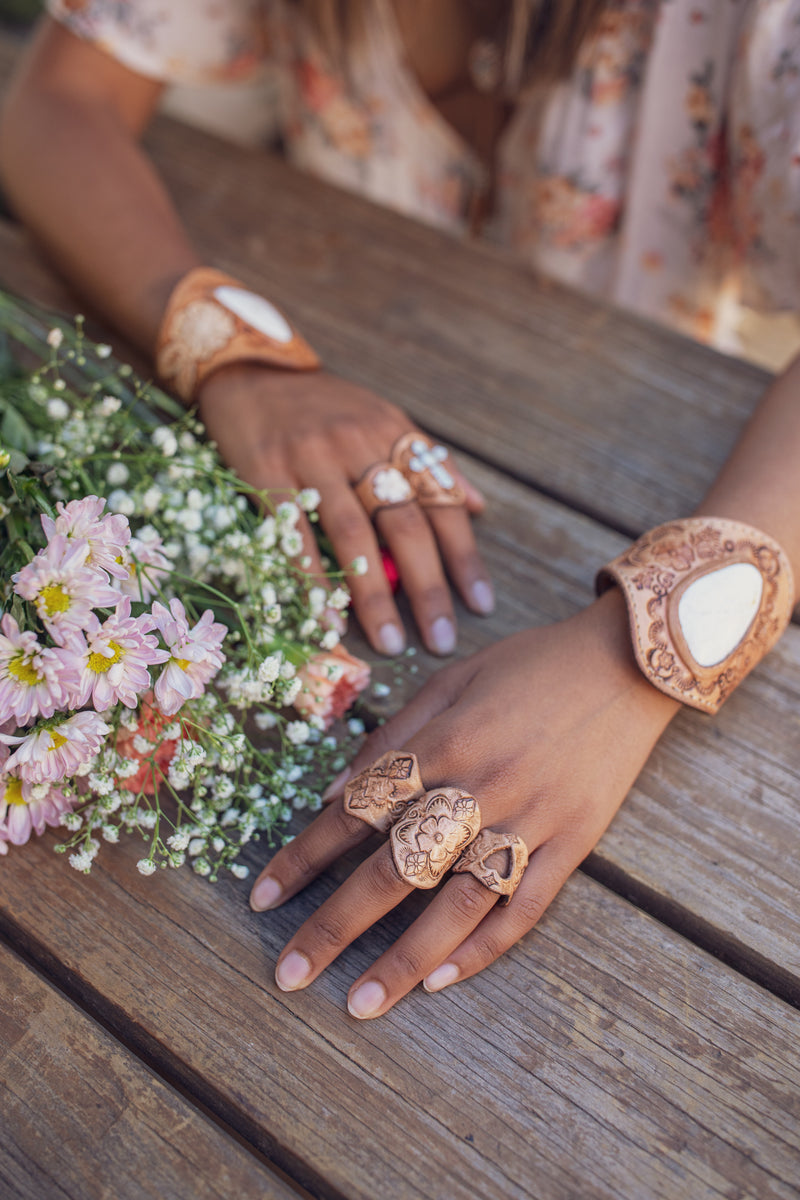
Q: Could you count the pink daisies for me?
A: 8